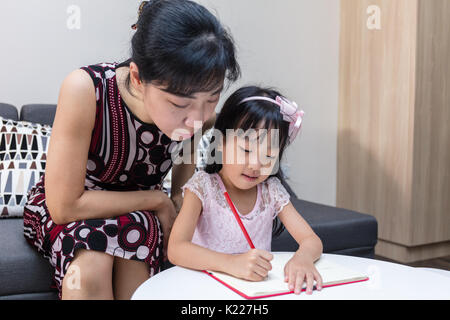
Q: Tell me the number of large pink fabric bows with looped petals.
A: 1